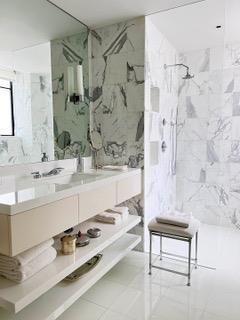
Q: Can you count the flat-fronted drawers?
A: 3